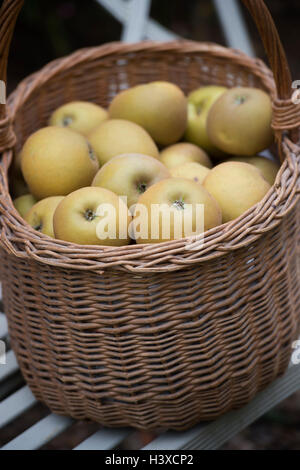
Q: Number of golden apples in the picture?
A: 15